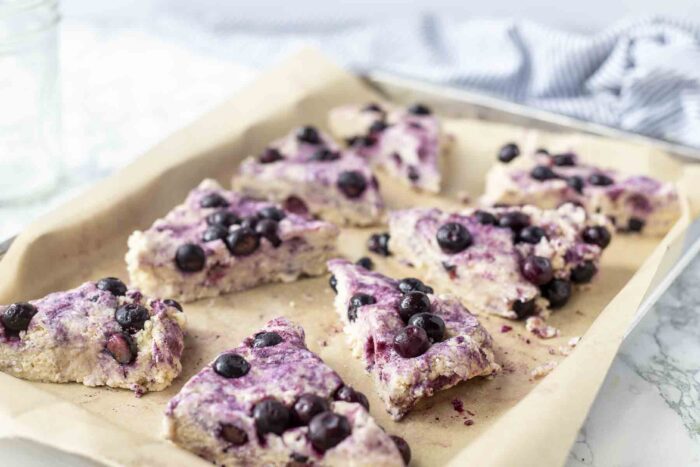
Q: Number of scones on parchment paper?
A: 8